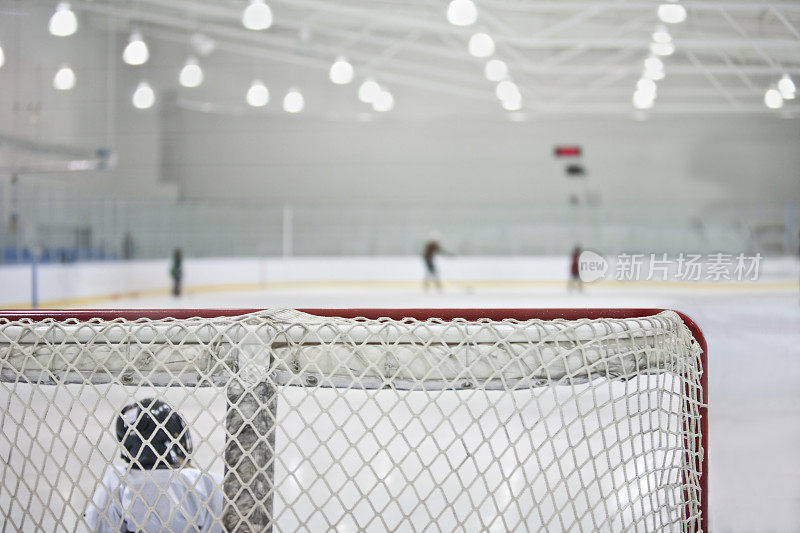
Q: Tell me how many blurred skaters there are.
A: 3